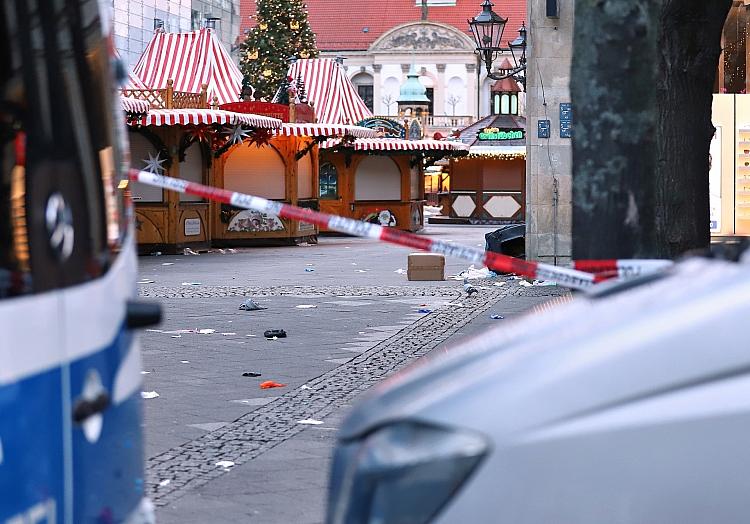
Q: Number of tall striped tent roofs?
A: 2